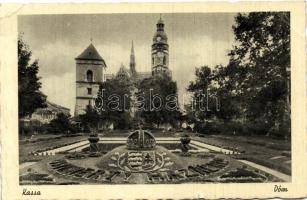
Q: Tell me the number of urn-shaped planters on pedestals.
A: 2